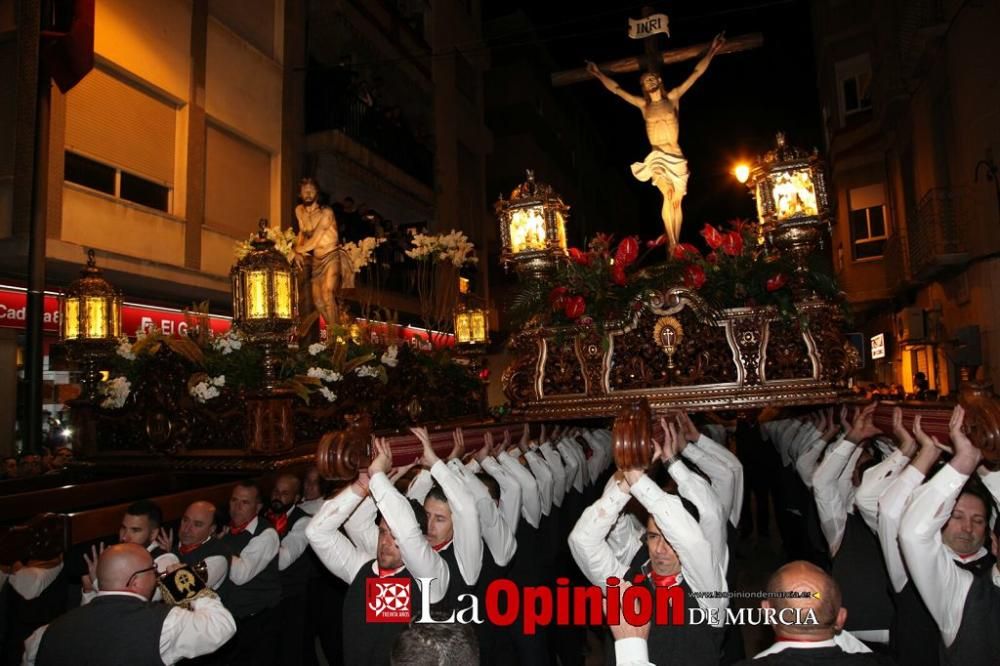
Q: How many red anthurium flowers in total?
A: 11